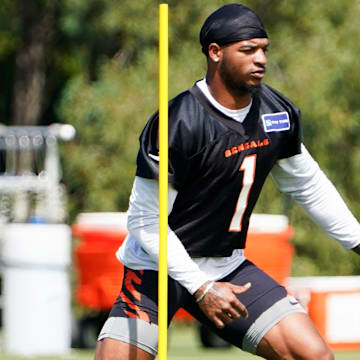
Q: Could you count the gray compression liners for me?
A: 2